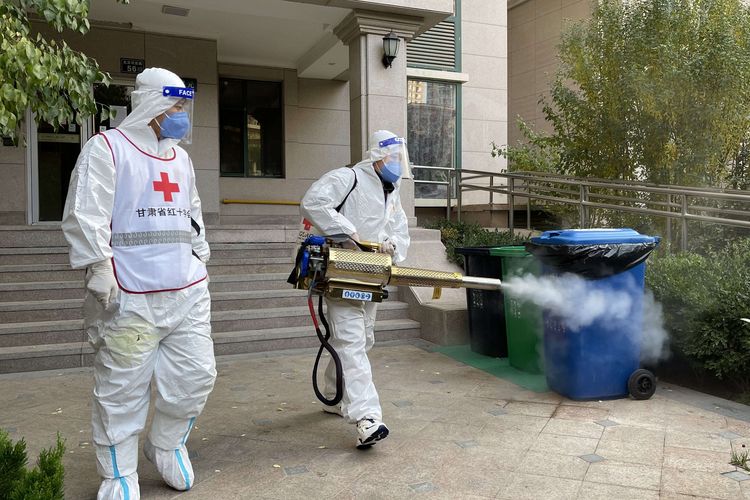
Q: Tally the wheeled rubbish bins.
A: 3